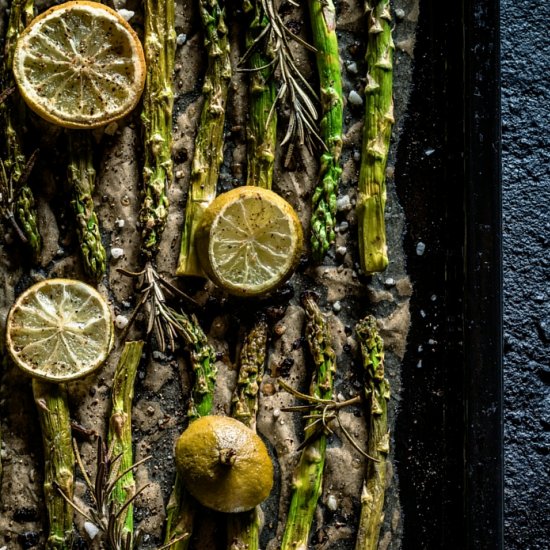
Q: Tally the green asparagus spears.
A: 13